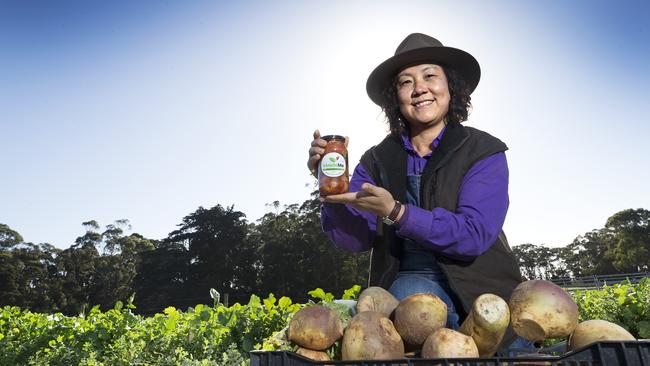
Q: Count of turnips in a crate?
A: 9